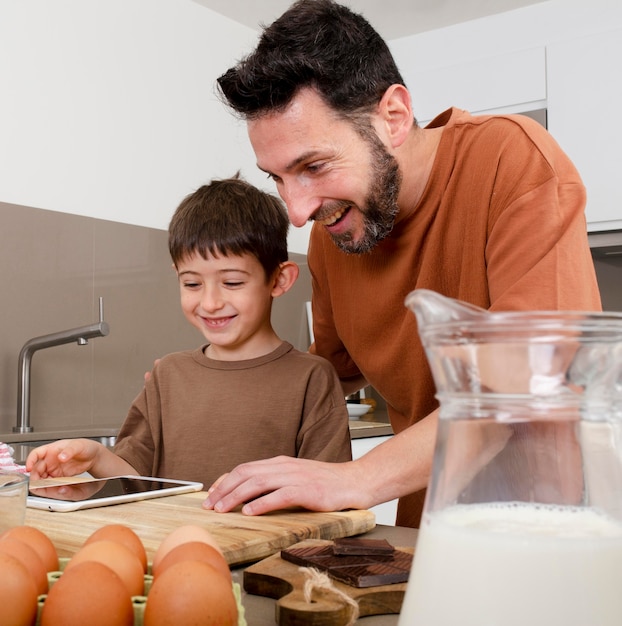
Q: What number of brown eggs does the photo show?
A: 9